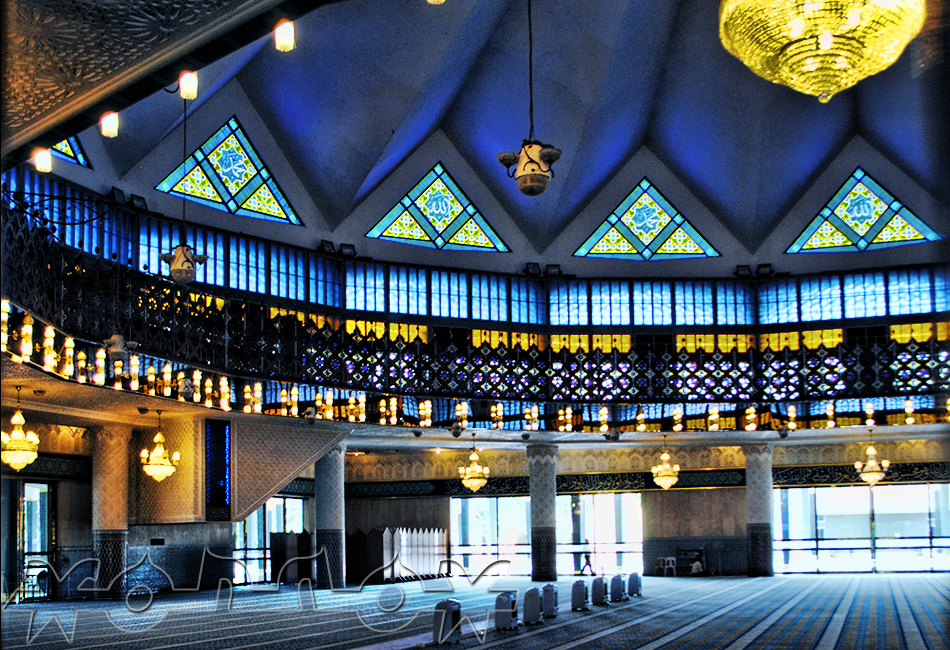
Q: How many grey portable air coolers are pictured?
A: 8